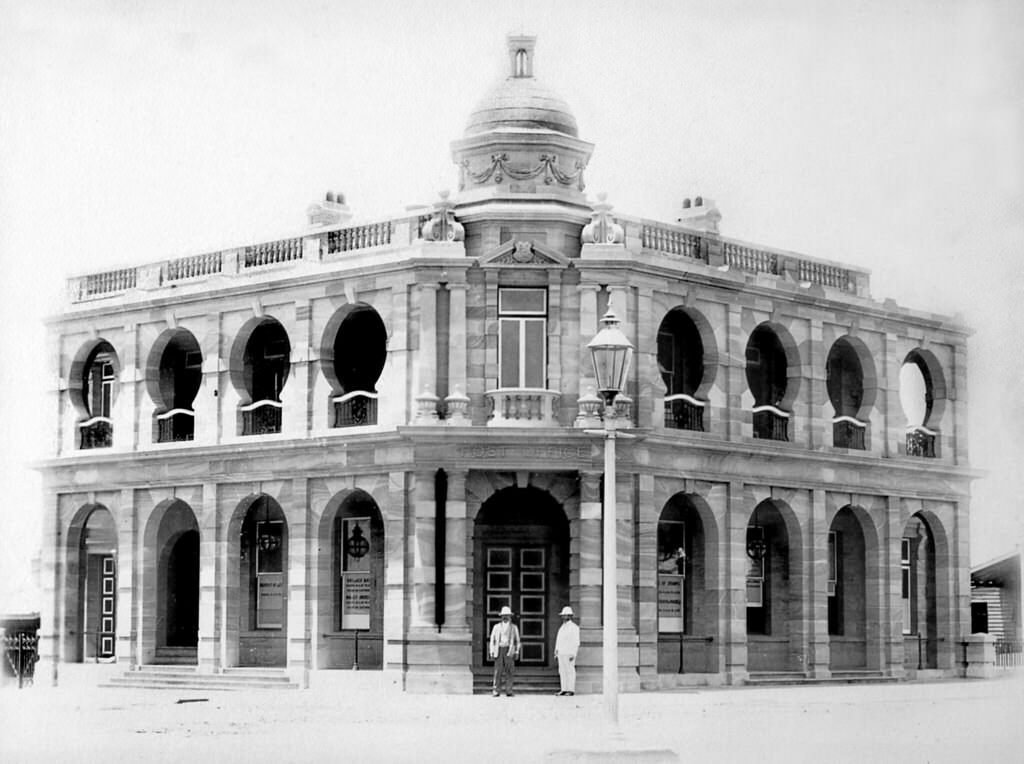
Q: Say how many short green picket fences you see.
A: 0